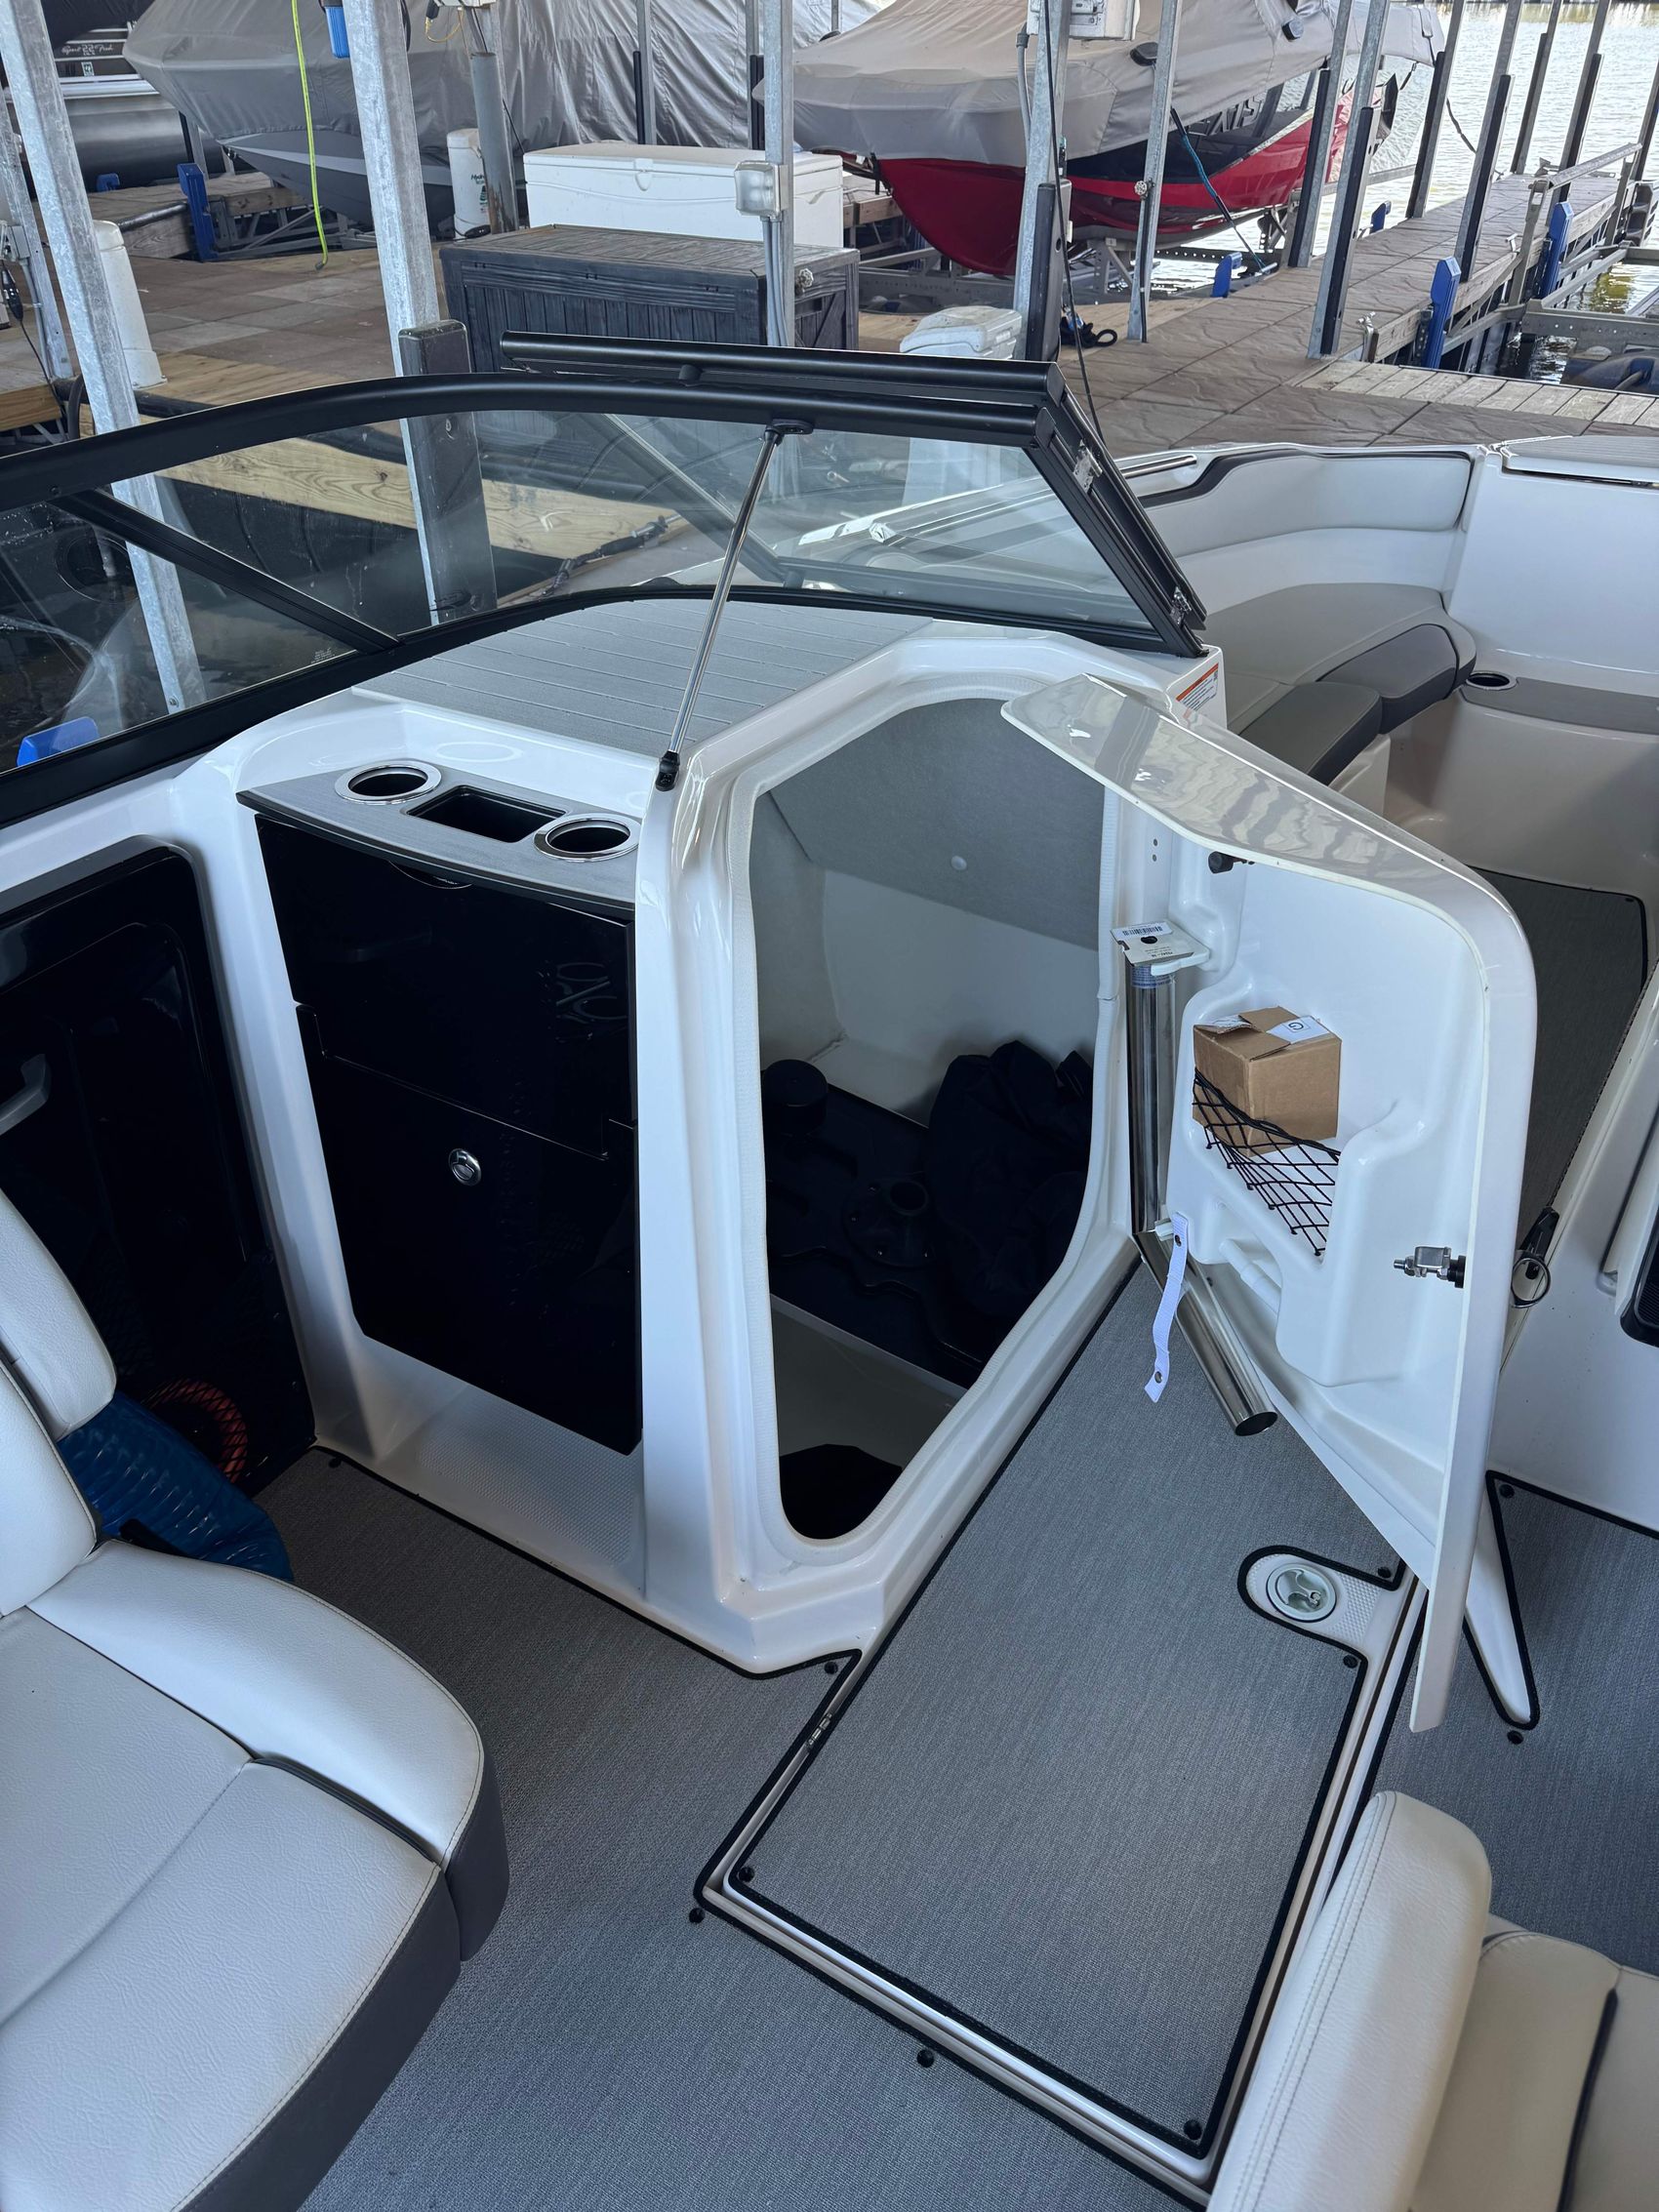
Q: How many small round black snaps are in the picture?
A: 11